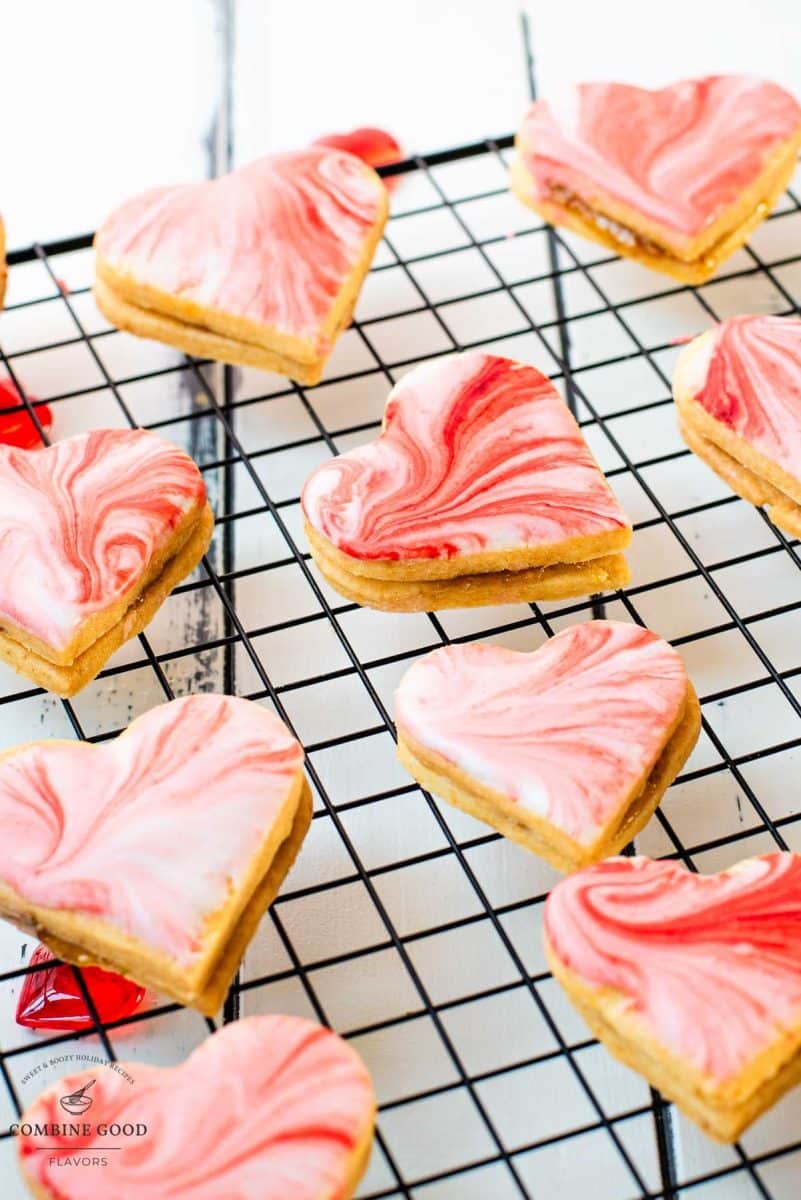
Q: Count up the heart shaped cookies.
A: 9